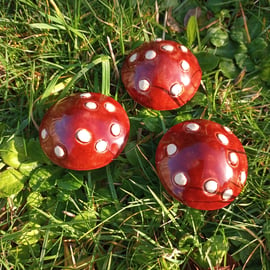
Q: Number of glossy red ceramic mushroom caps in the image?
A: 3